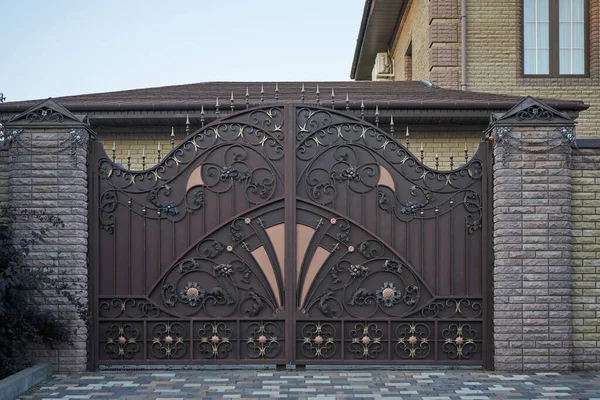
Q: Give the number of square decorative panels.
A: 8